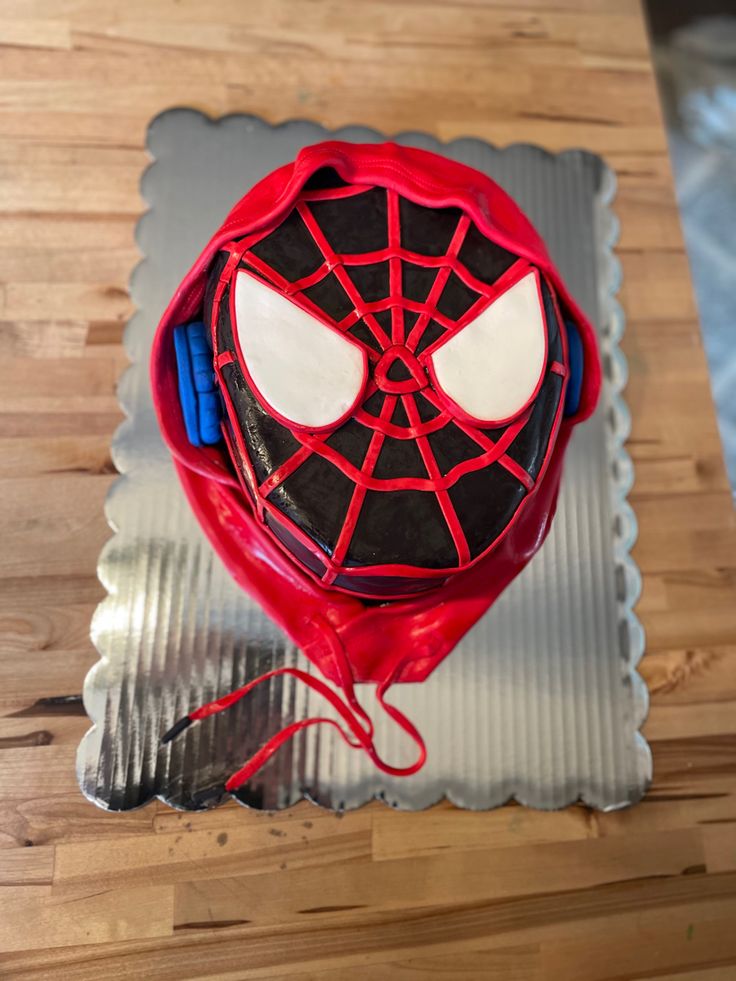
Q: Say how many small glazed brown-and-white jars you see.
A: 0